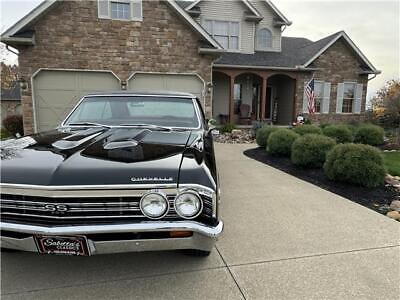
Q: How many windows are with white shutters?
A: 3